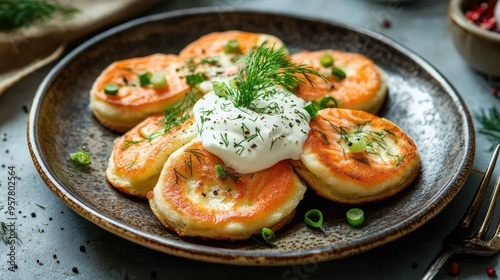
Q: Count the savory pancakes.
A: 6